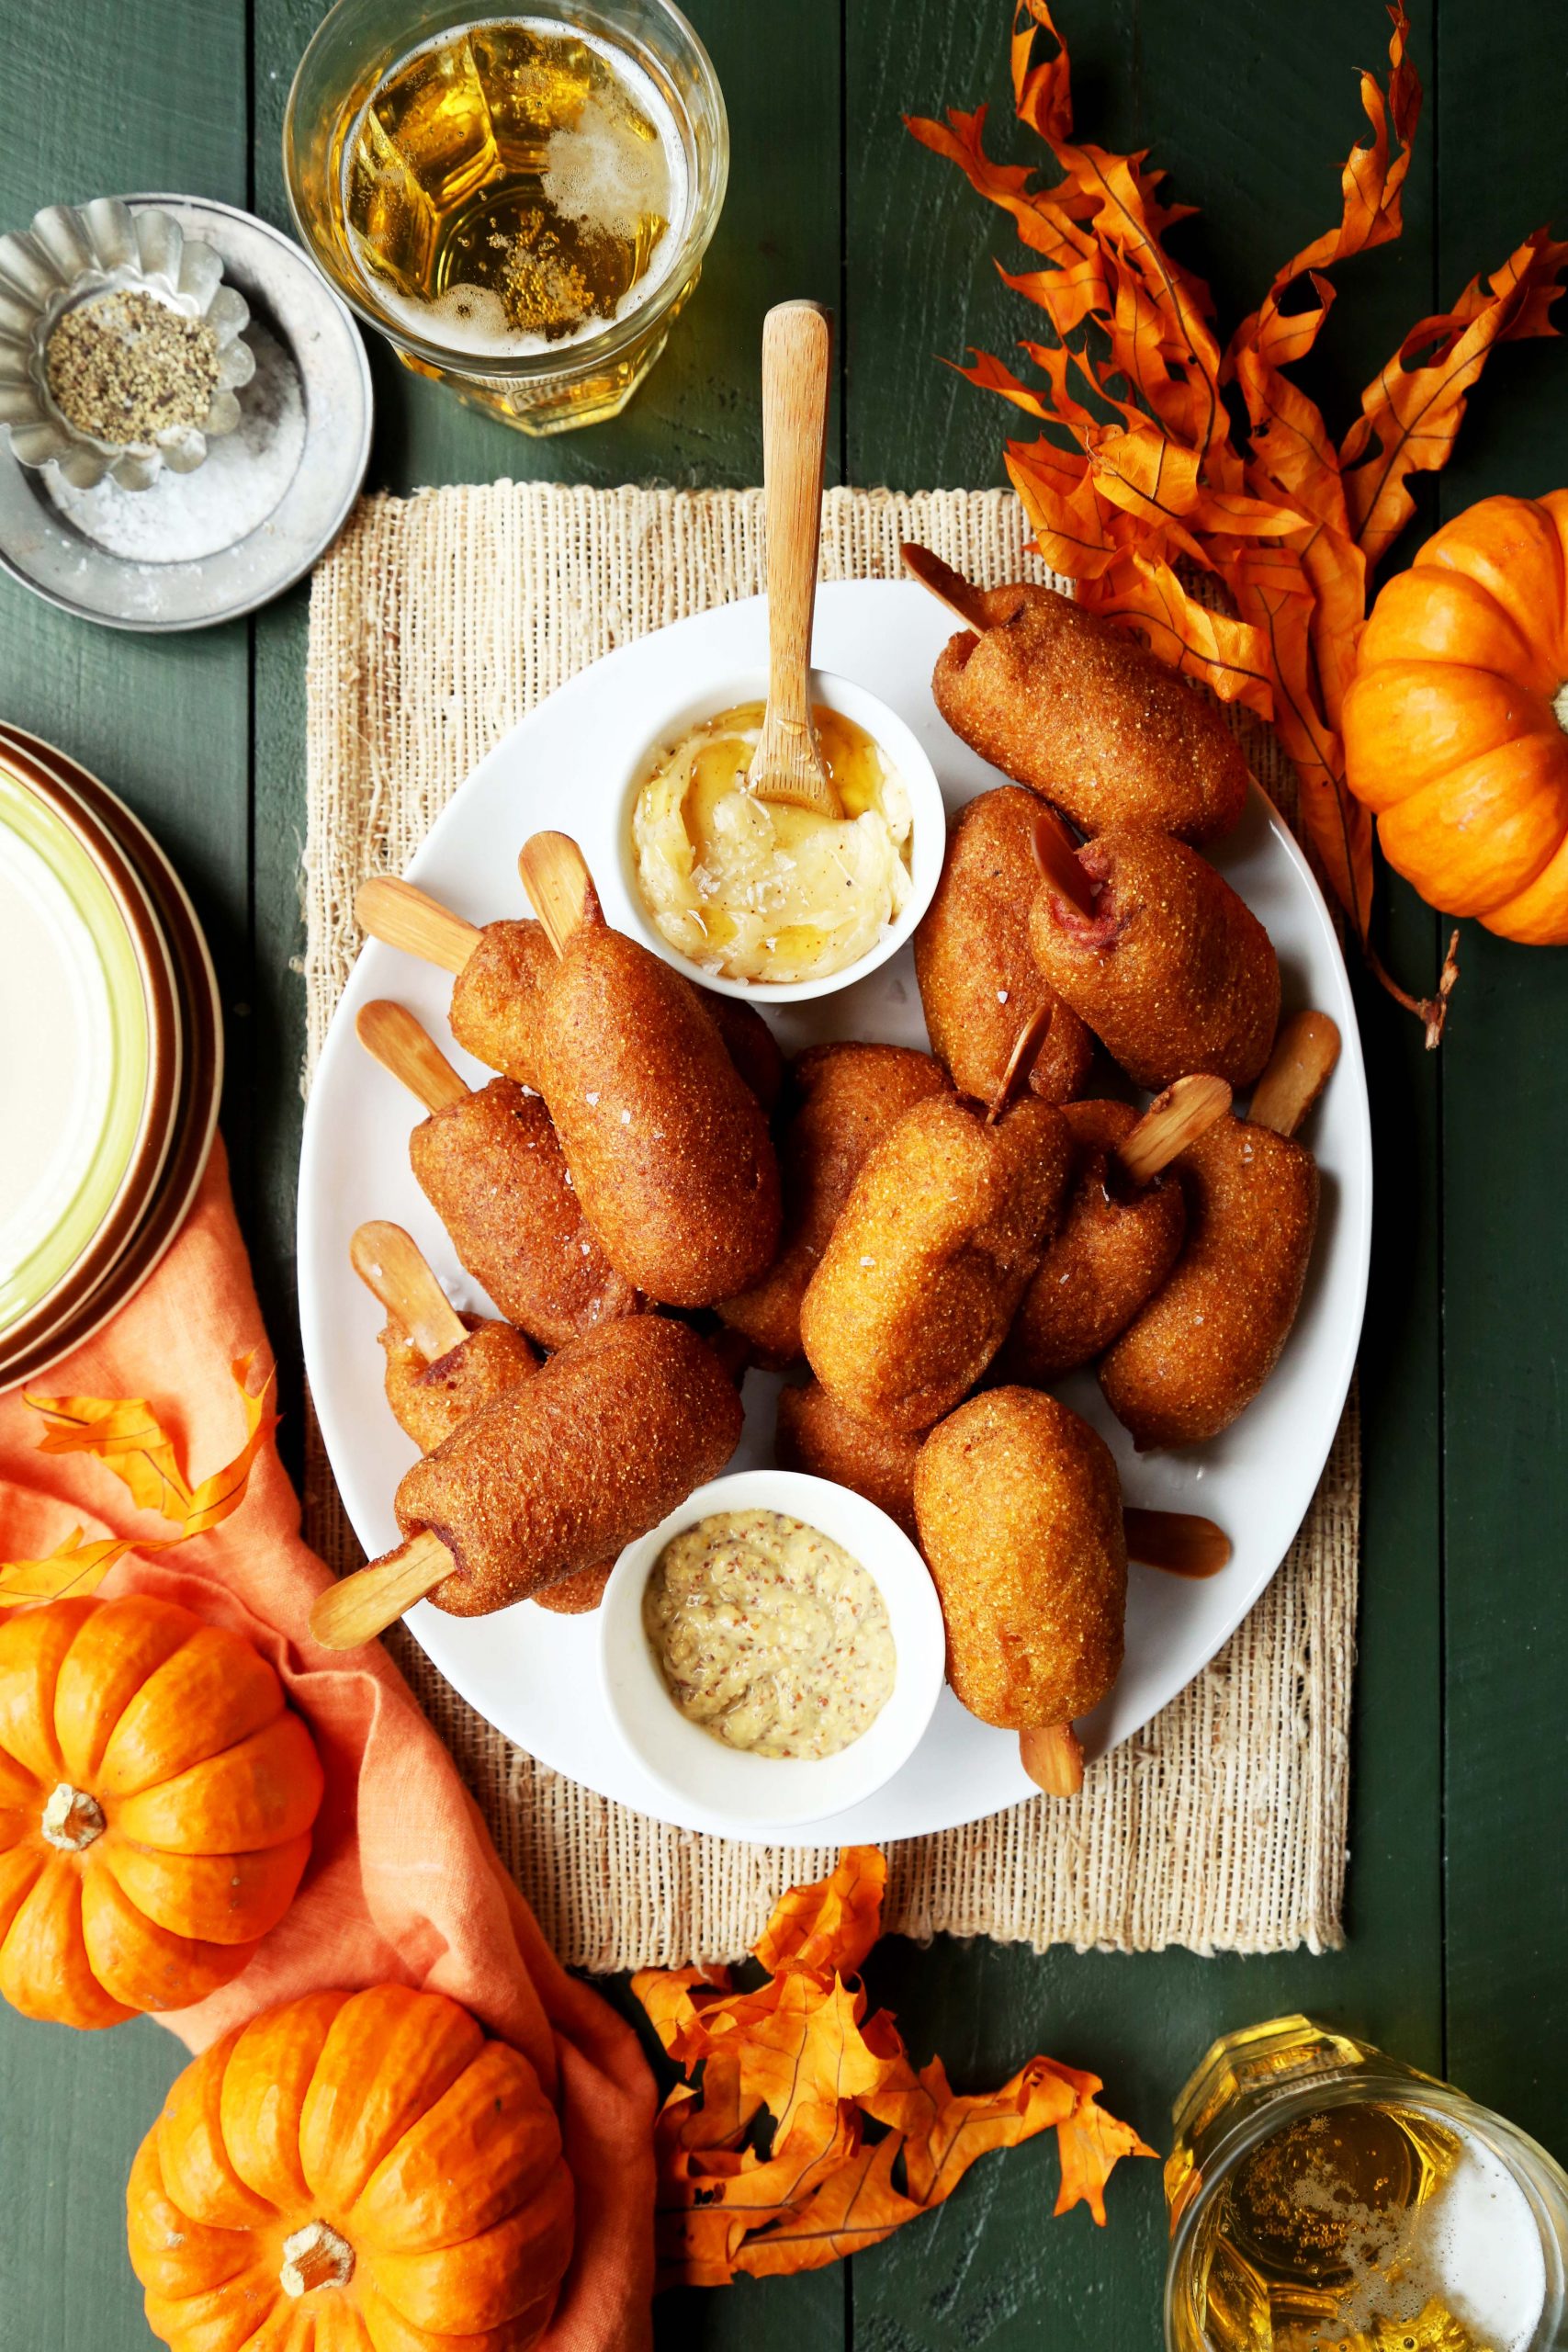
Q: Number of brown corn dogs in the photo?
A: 14